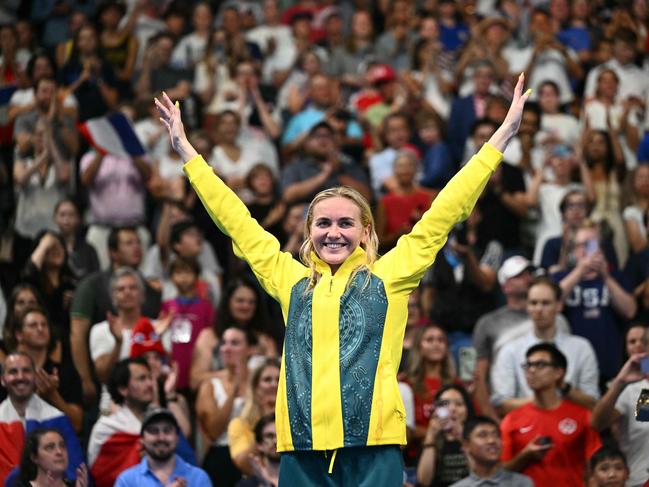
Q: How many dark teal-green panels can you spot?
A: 2